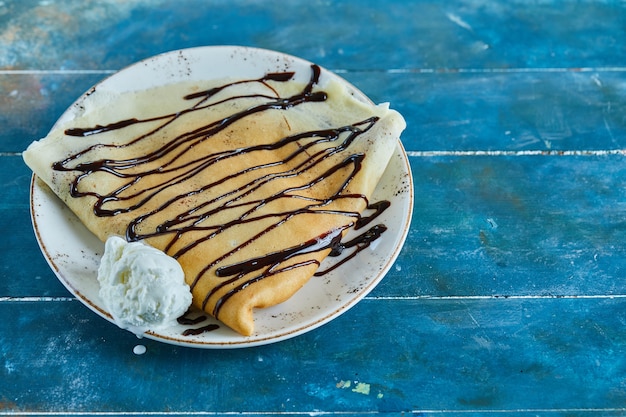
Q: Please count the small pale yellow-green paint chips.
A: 3